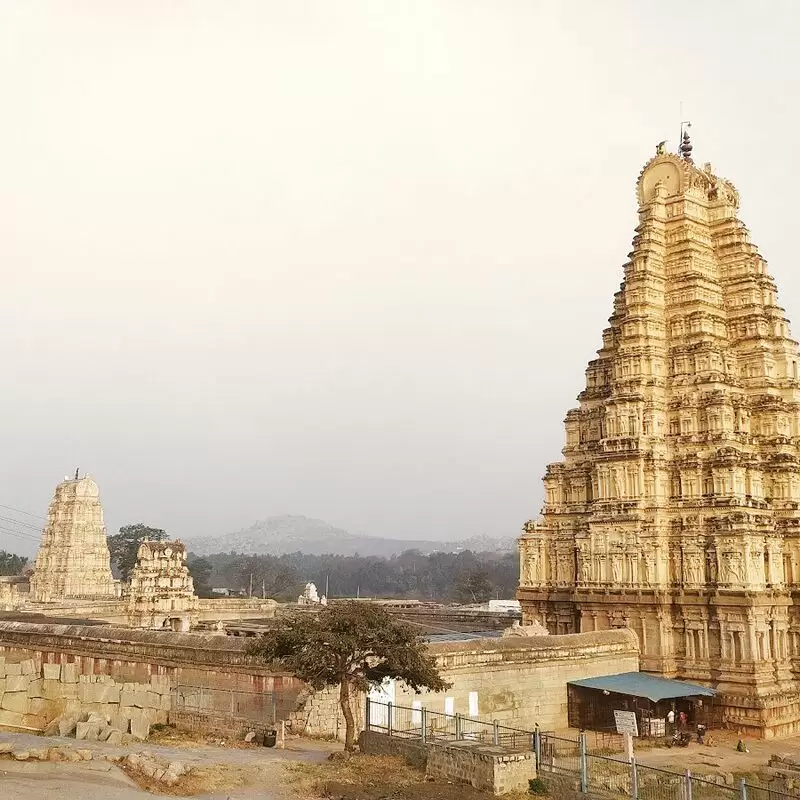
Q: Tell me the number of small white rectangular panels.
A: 3